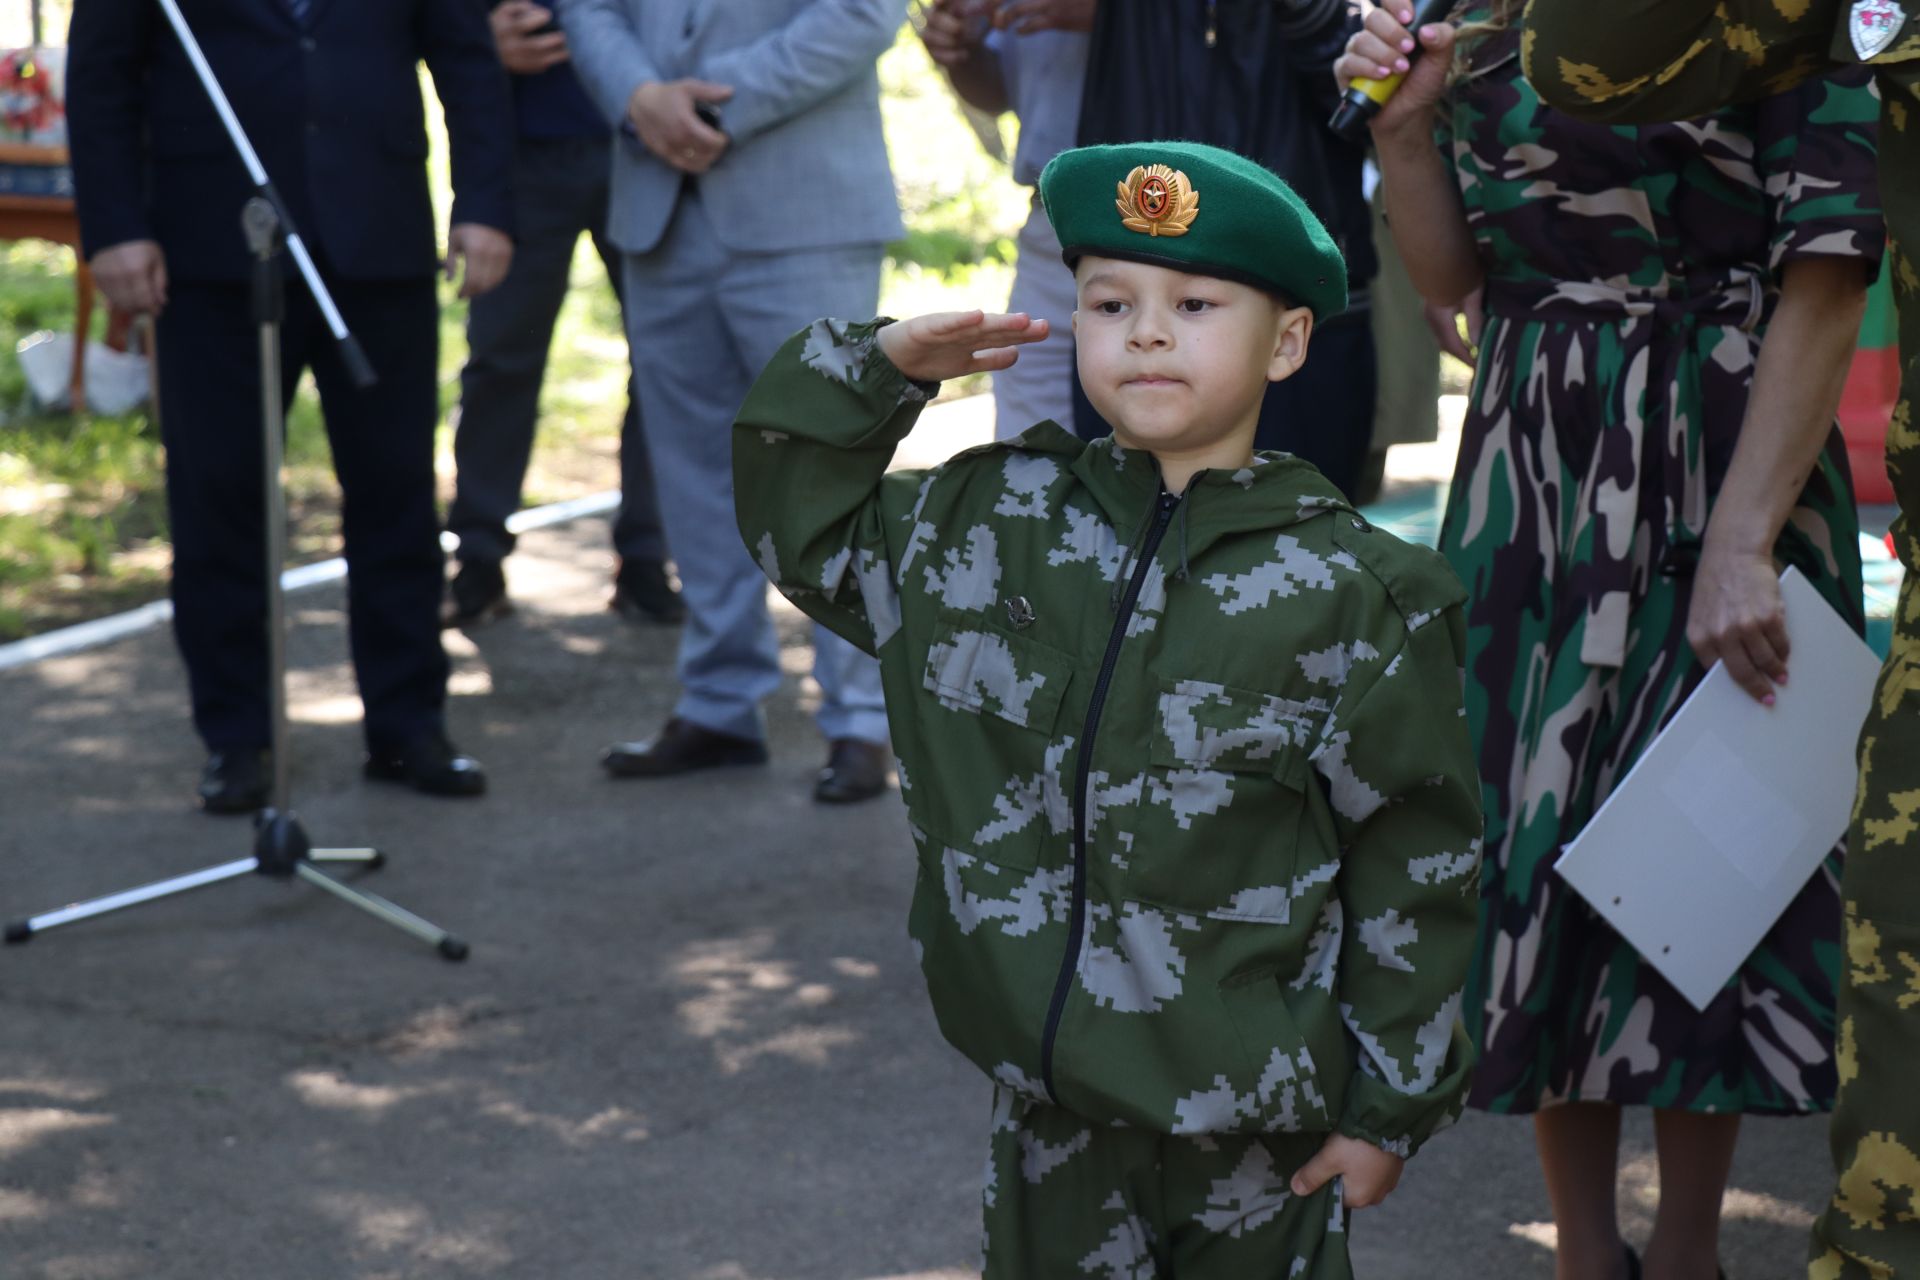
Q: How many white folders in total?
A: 1